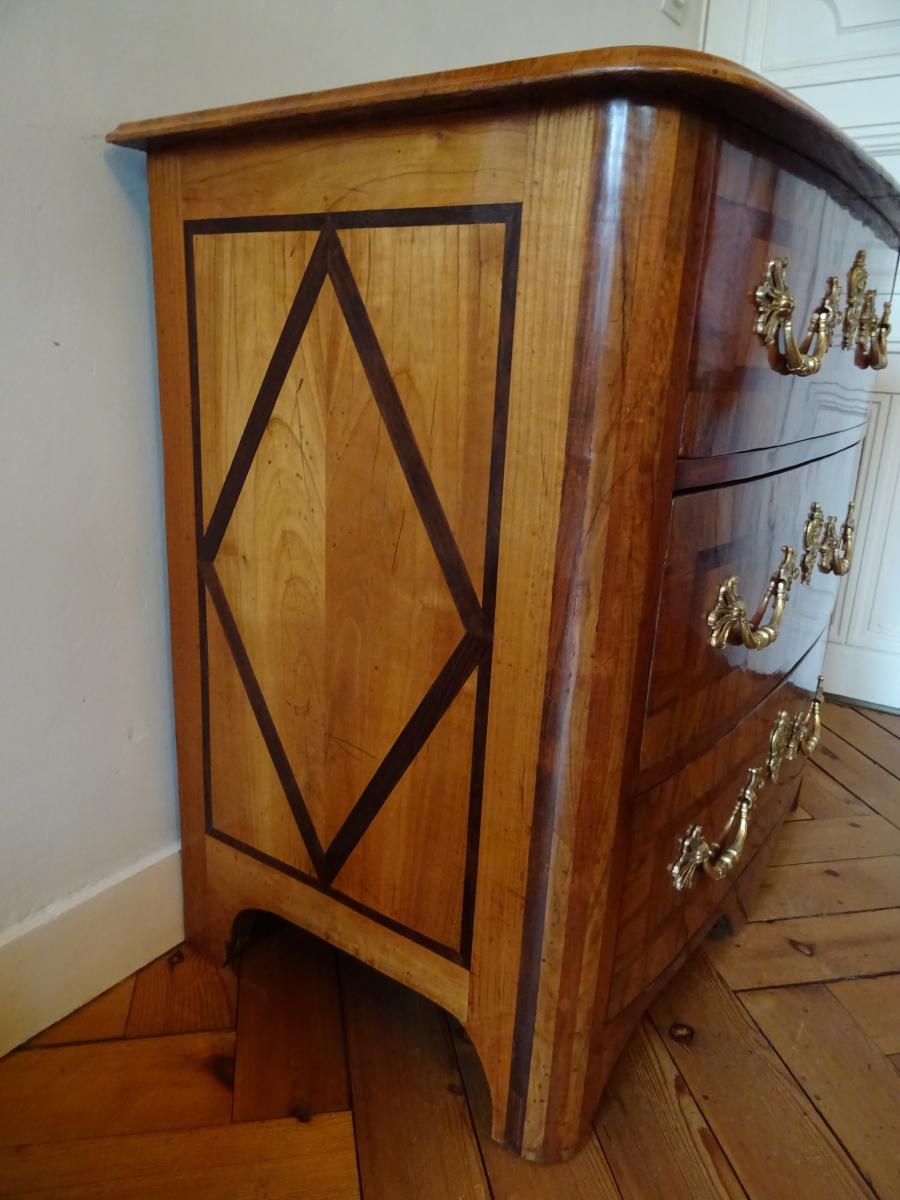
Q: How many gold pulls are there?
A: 6